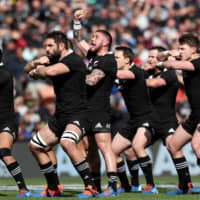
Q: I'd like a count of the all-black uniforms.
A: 6